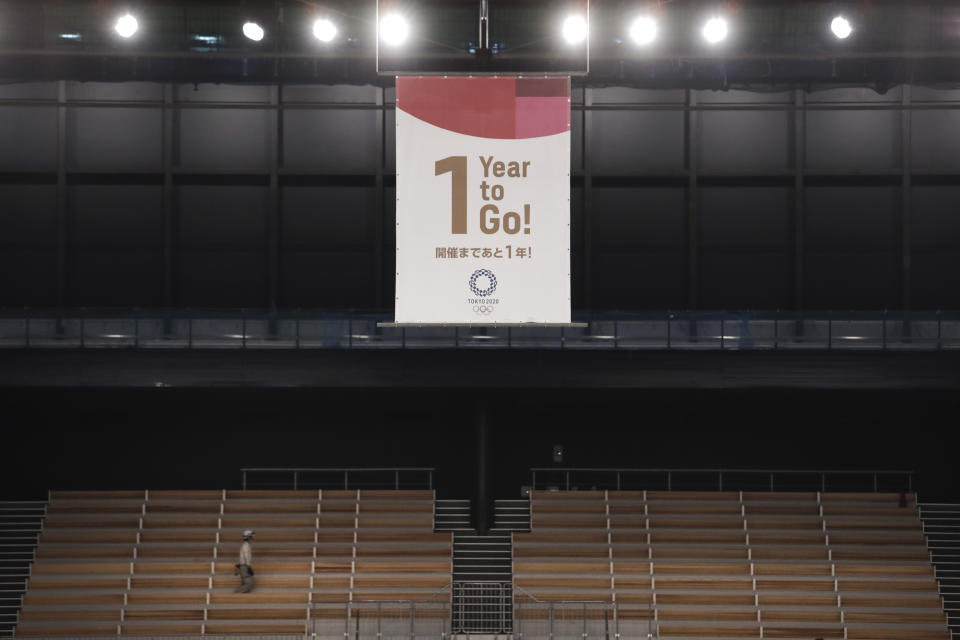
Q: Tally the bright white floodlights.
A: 8